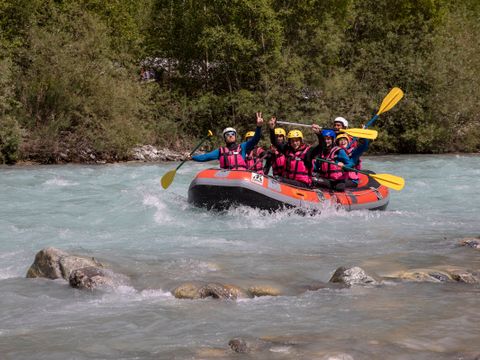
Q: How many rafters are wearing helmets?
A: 7